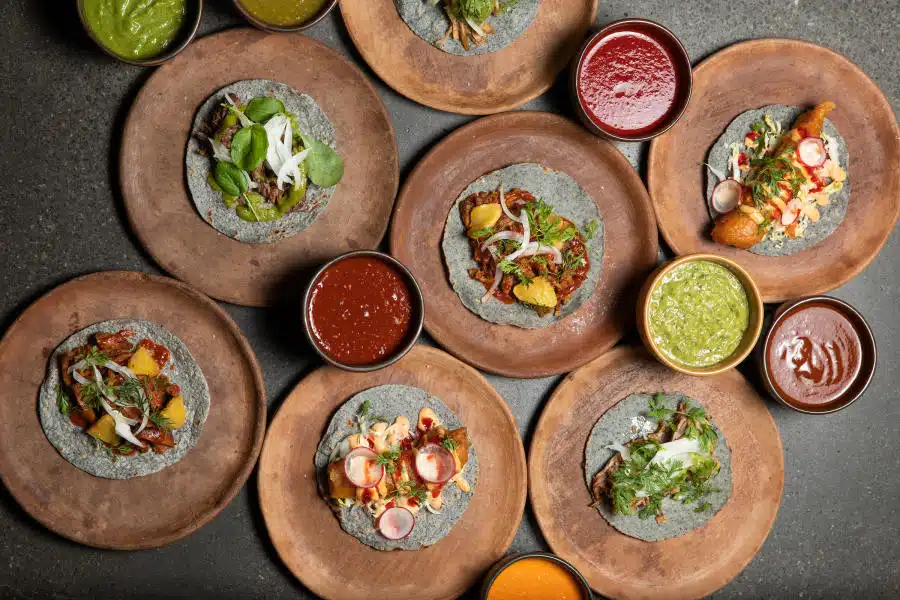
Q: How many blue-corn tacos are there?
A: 7